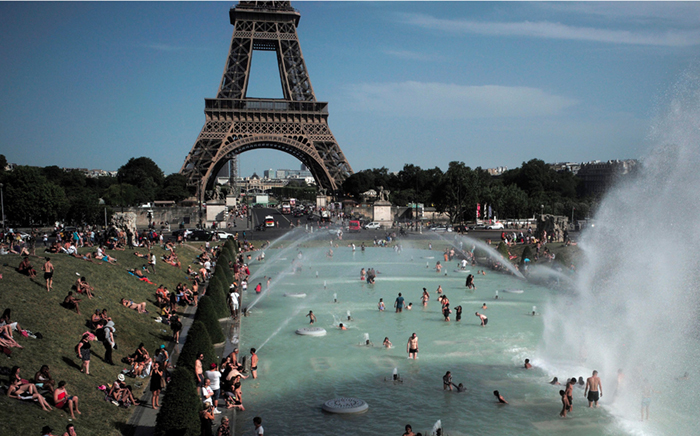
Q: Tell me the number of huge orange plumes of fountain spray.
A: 0